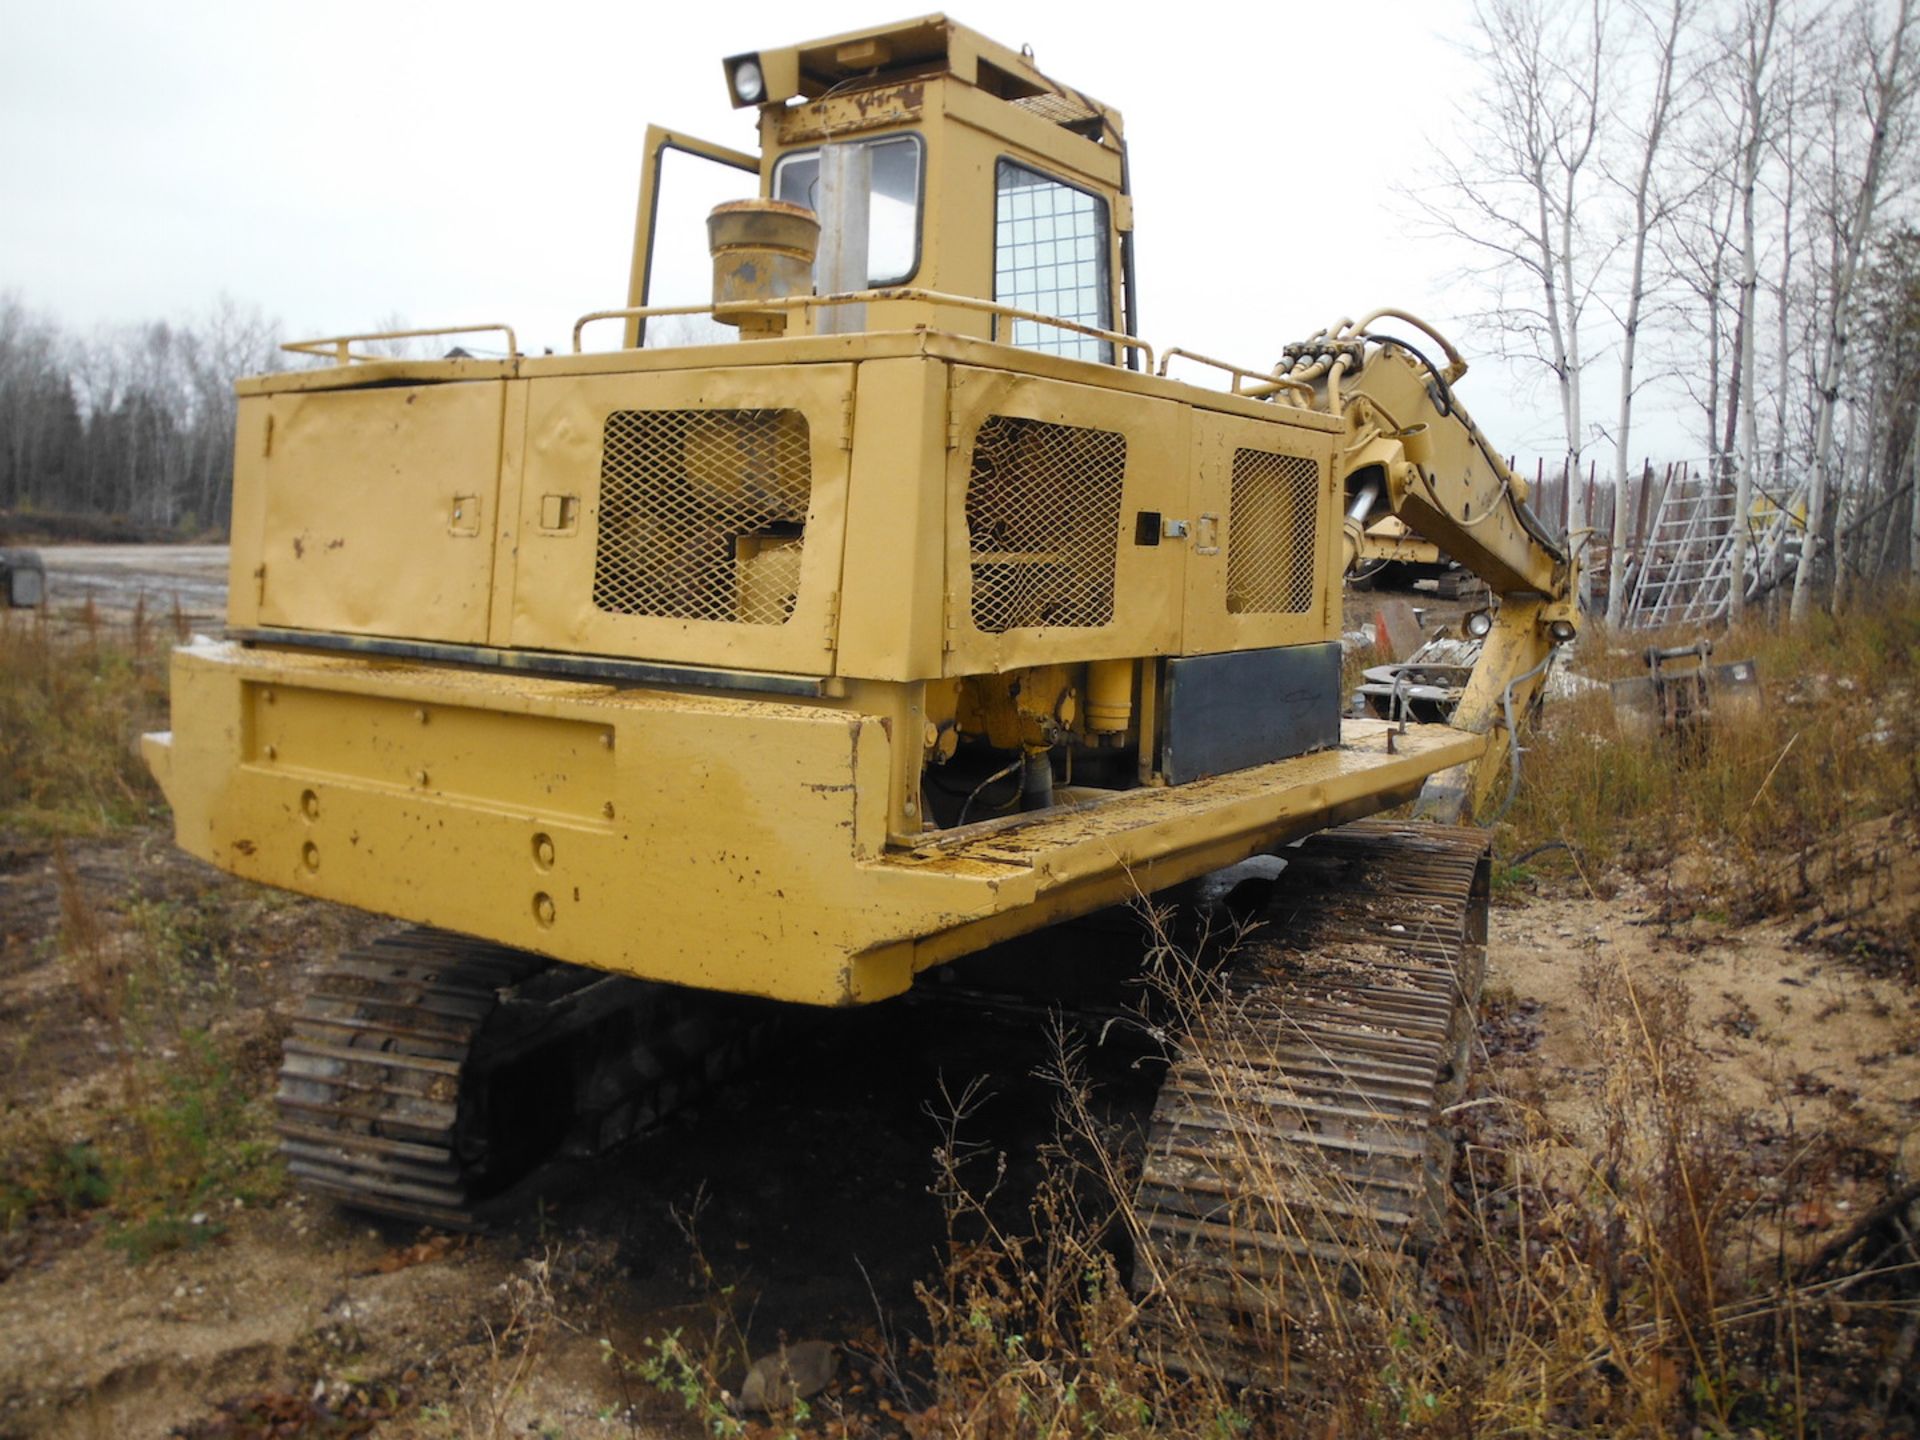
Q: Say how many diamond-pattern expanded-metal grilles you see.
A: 3